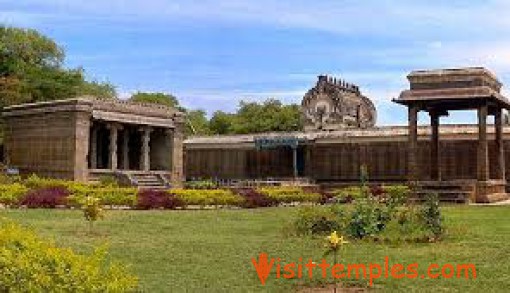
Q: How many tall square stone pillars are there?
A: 4